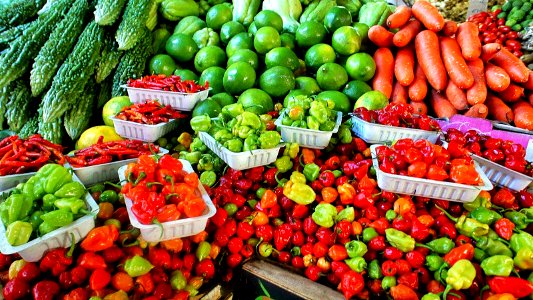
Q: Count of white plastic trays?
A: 11